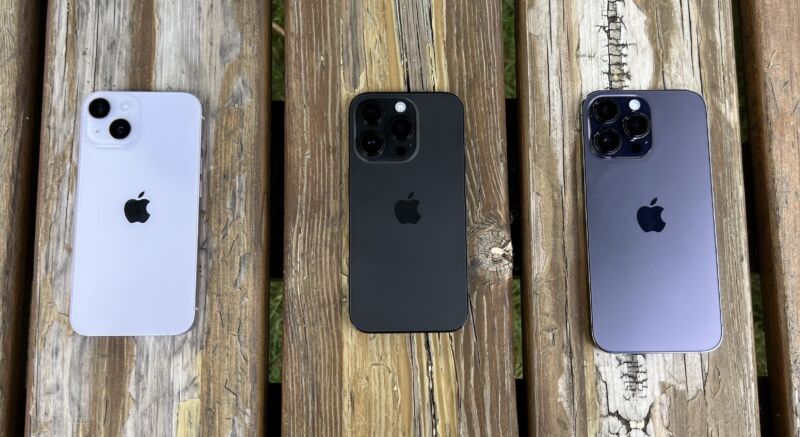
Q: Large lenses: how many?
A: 8